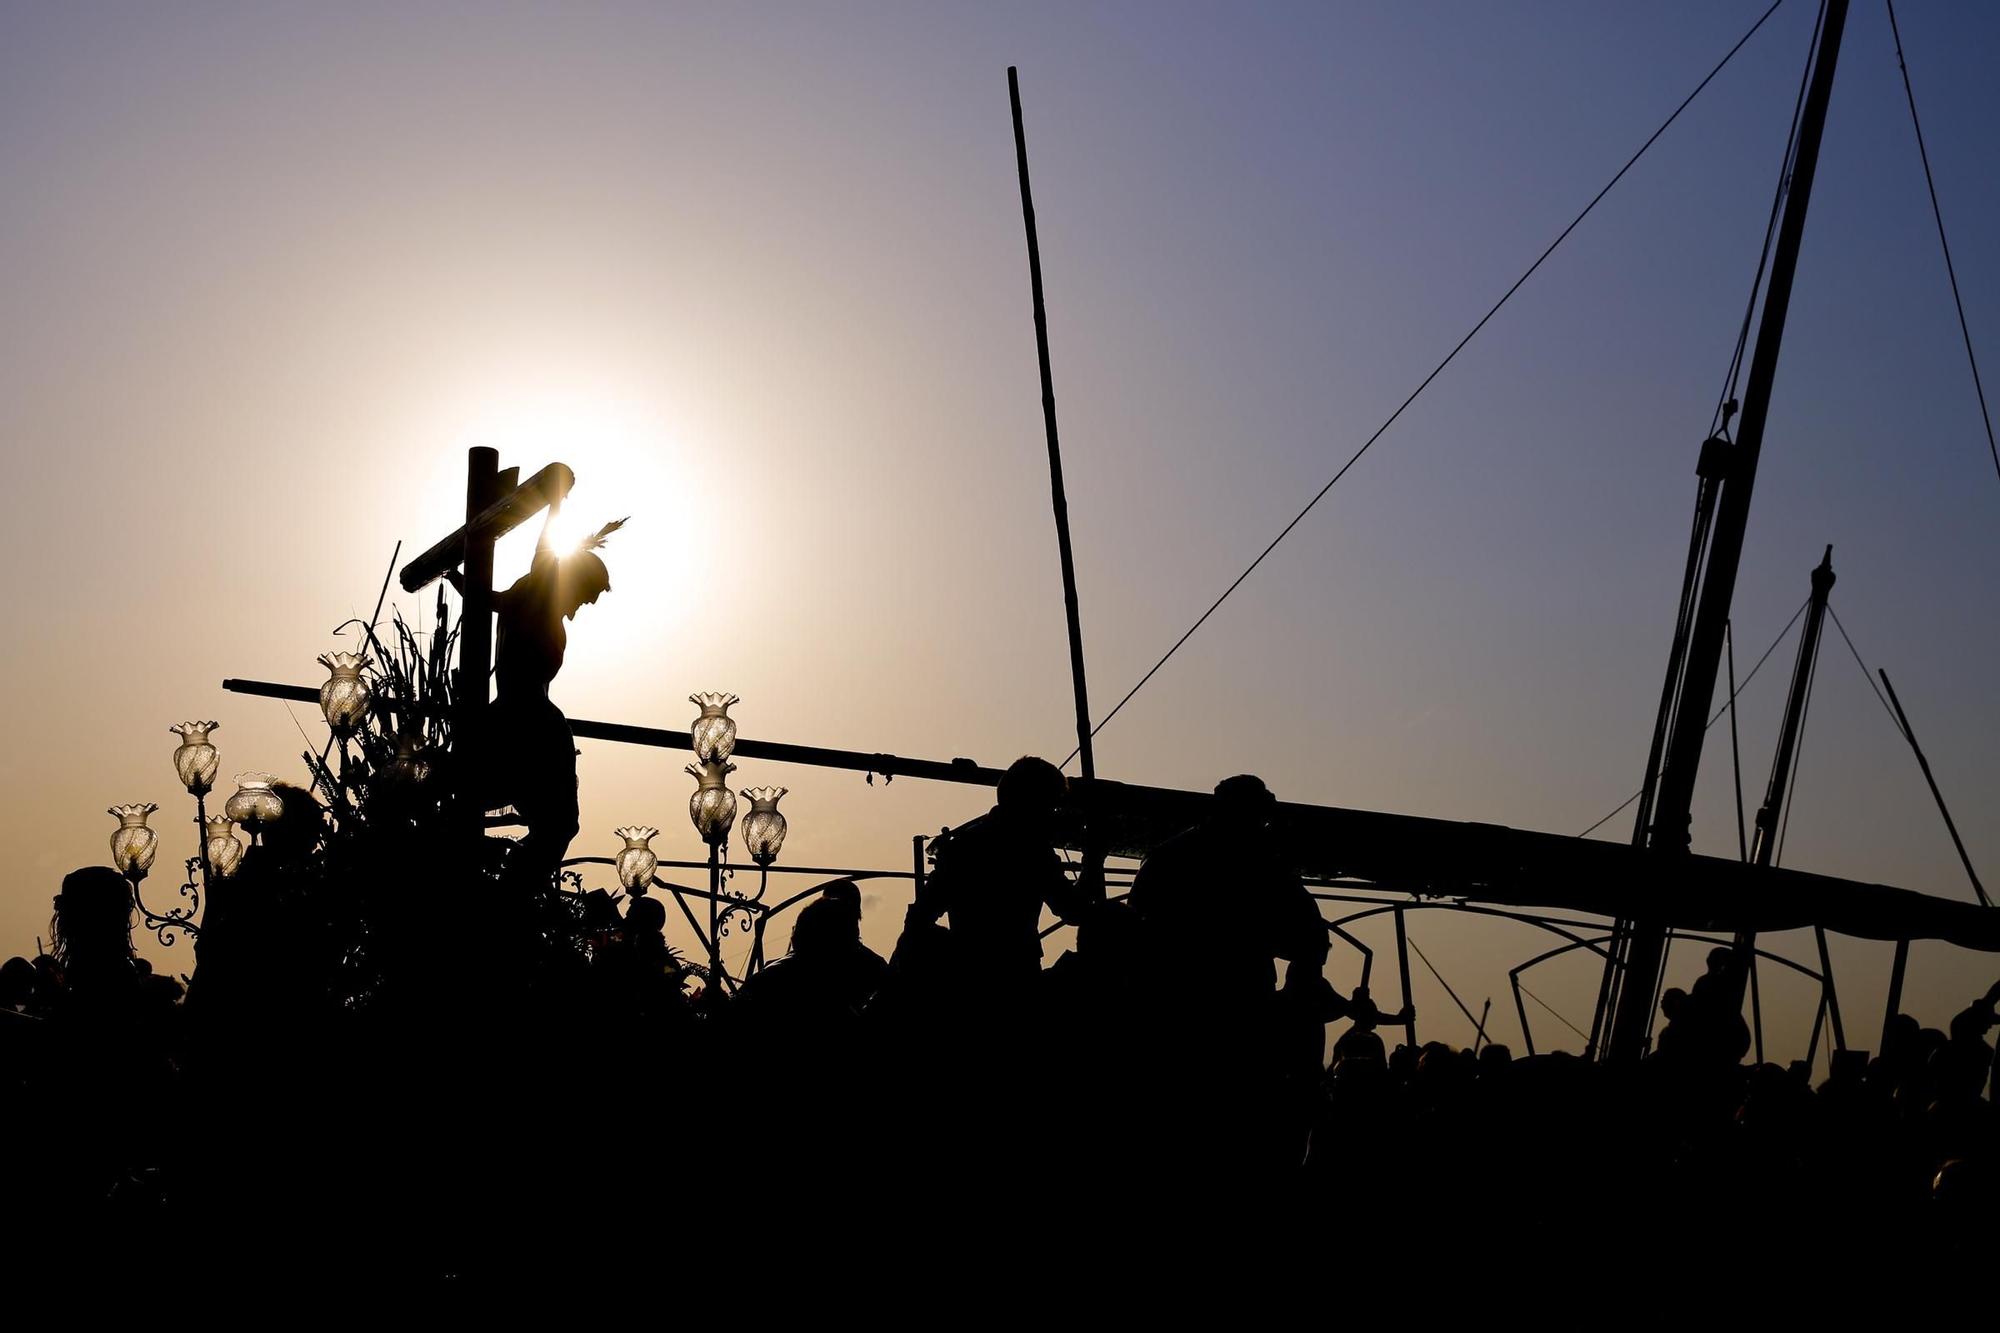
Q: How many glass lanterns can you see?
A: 9